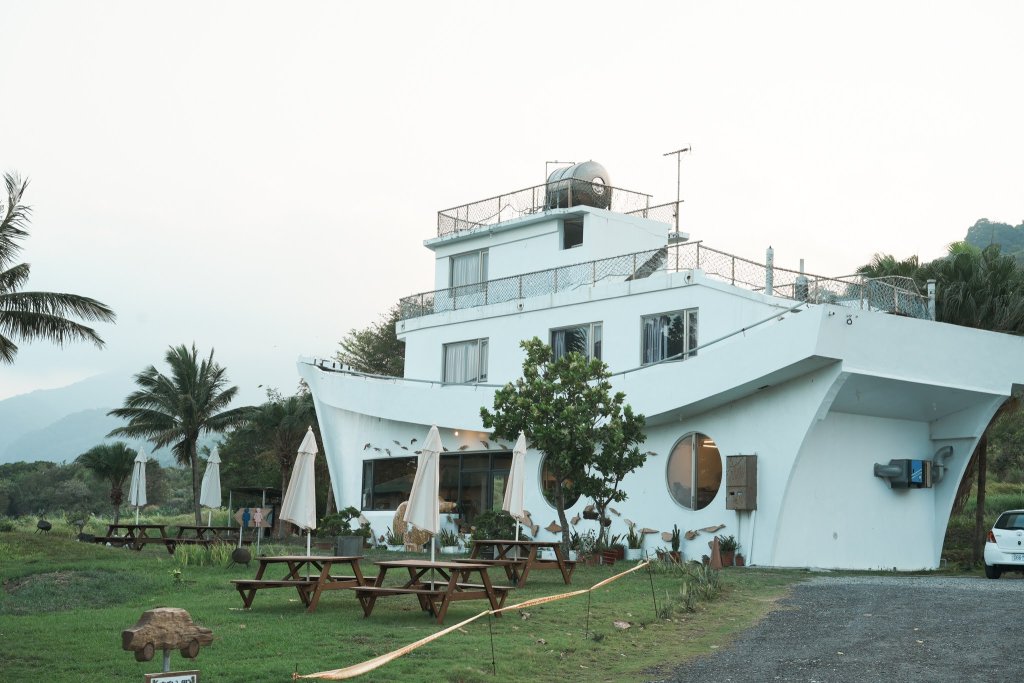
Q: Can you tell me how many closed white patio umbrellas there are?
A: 5